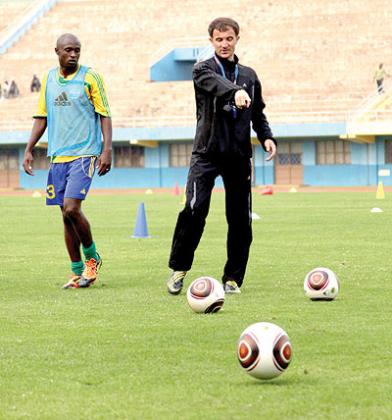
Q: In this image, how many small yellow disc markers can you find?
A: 3